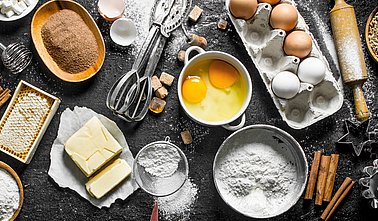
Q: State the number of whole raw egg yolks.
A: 2